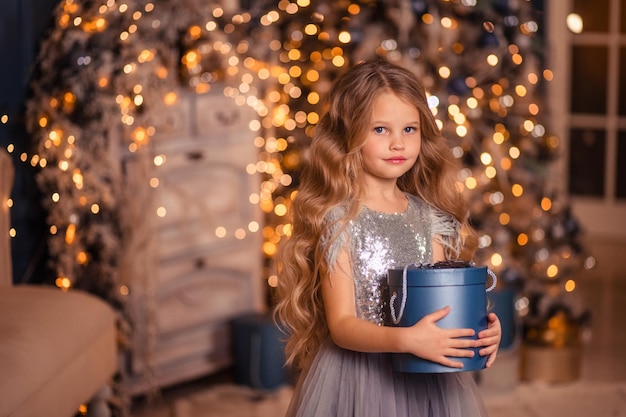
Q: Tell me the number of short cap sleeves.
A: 2